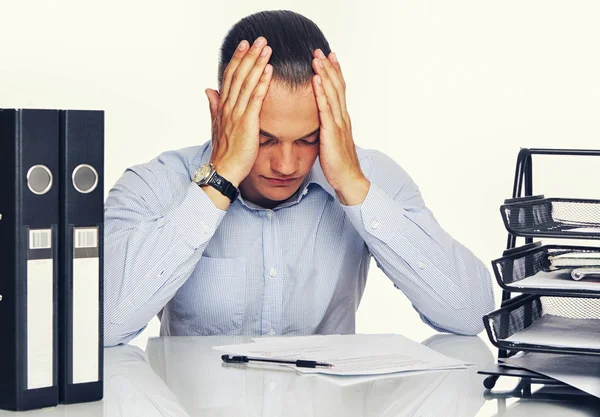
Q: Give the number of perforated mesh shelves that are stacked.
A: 3